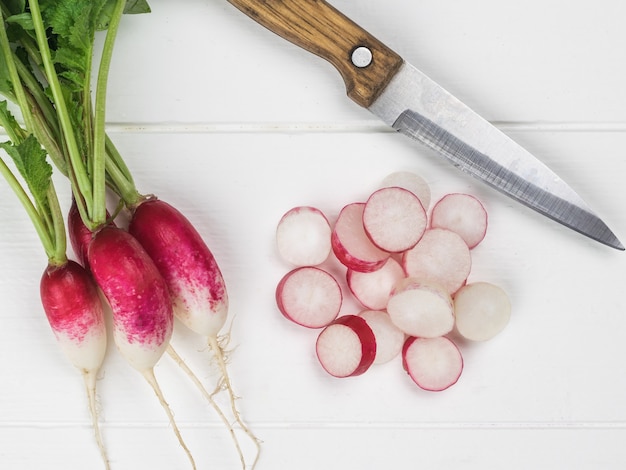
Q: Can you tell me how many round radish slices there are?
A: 13